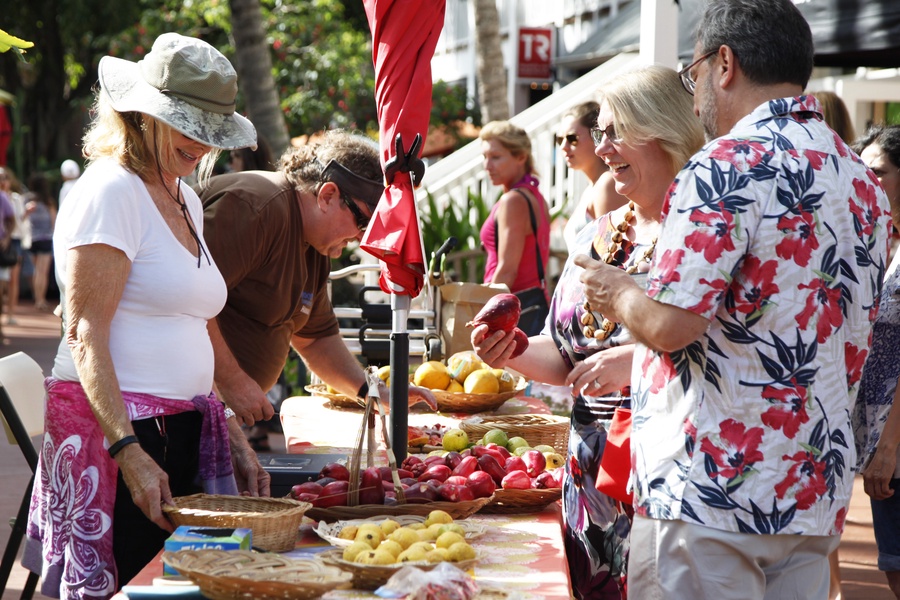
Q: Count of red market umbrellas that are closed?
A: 1